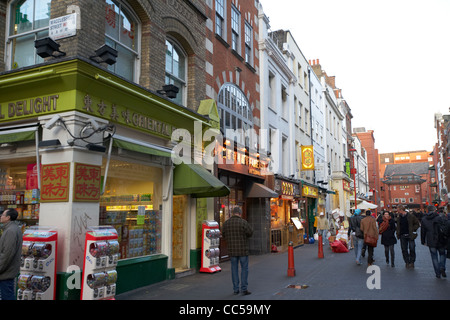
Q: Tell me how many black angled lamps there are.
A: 3